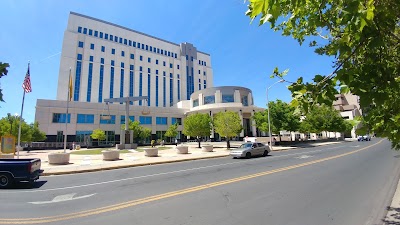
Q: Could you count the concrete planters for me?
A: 5